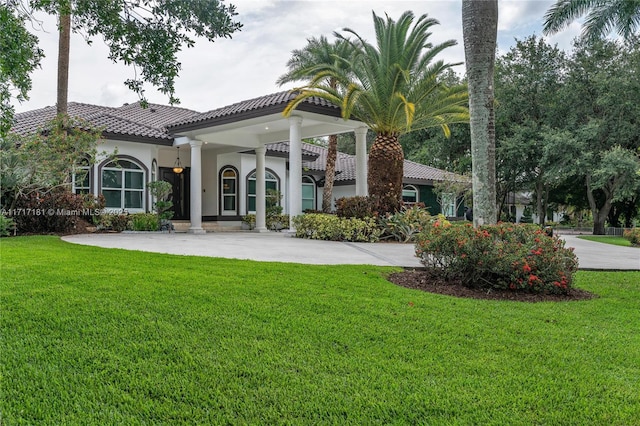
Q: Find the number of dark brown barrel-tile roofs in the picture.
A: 1